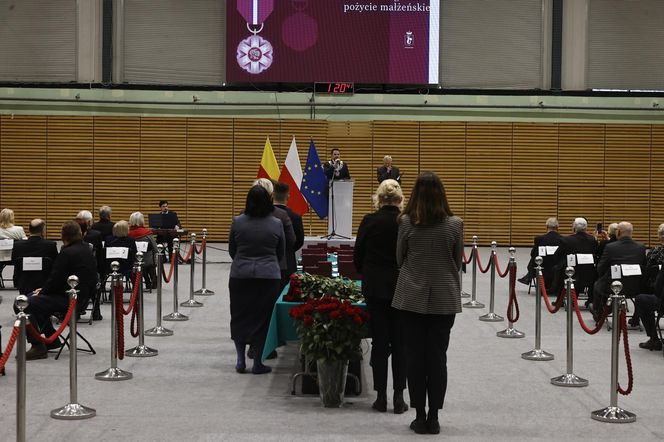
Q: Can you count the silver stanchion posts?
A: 15